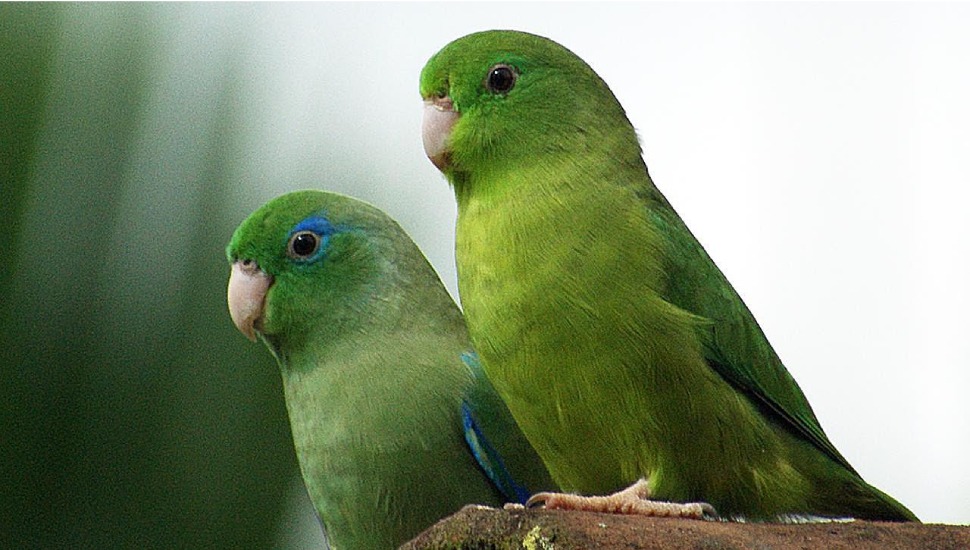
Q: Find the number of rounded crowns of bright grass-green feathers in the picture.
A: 2